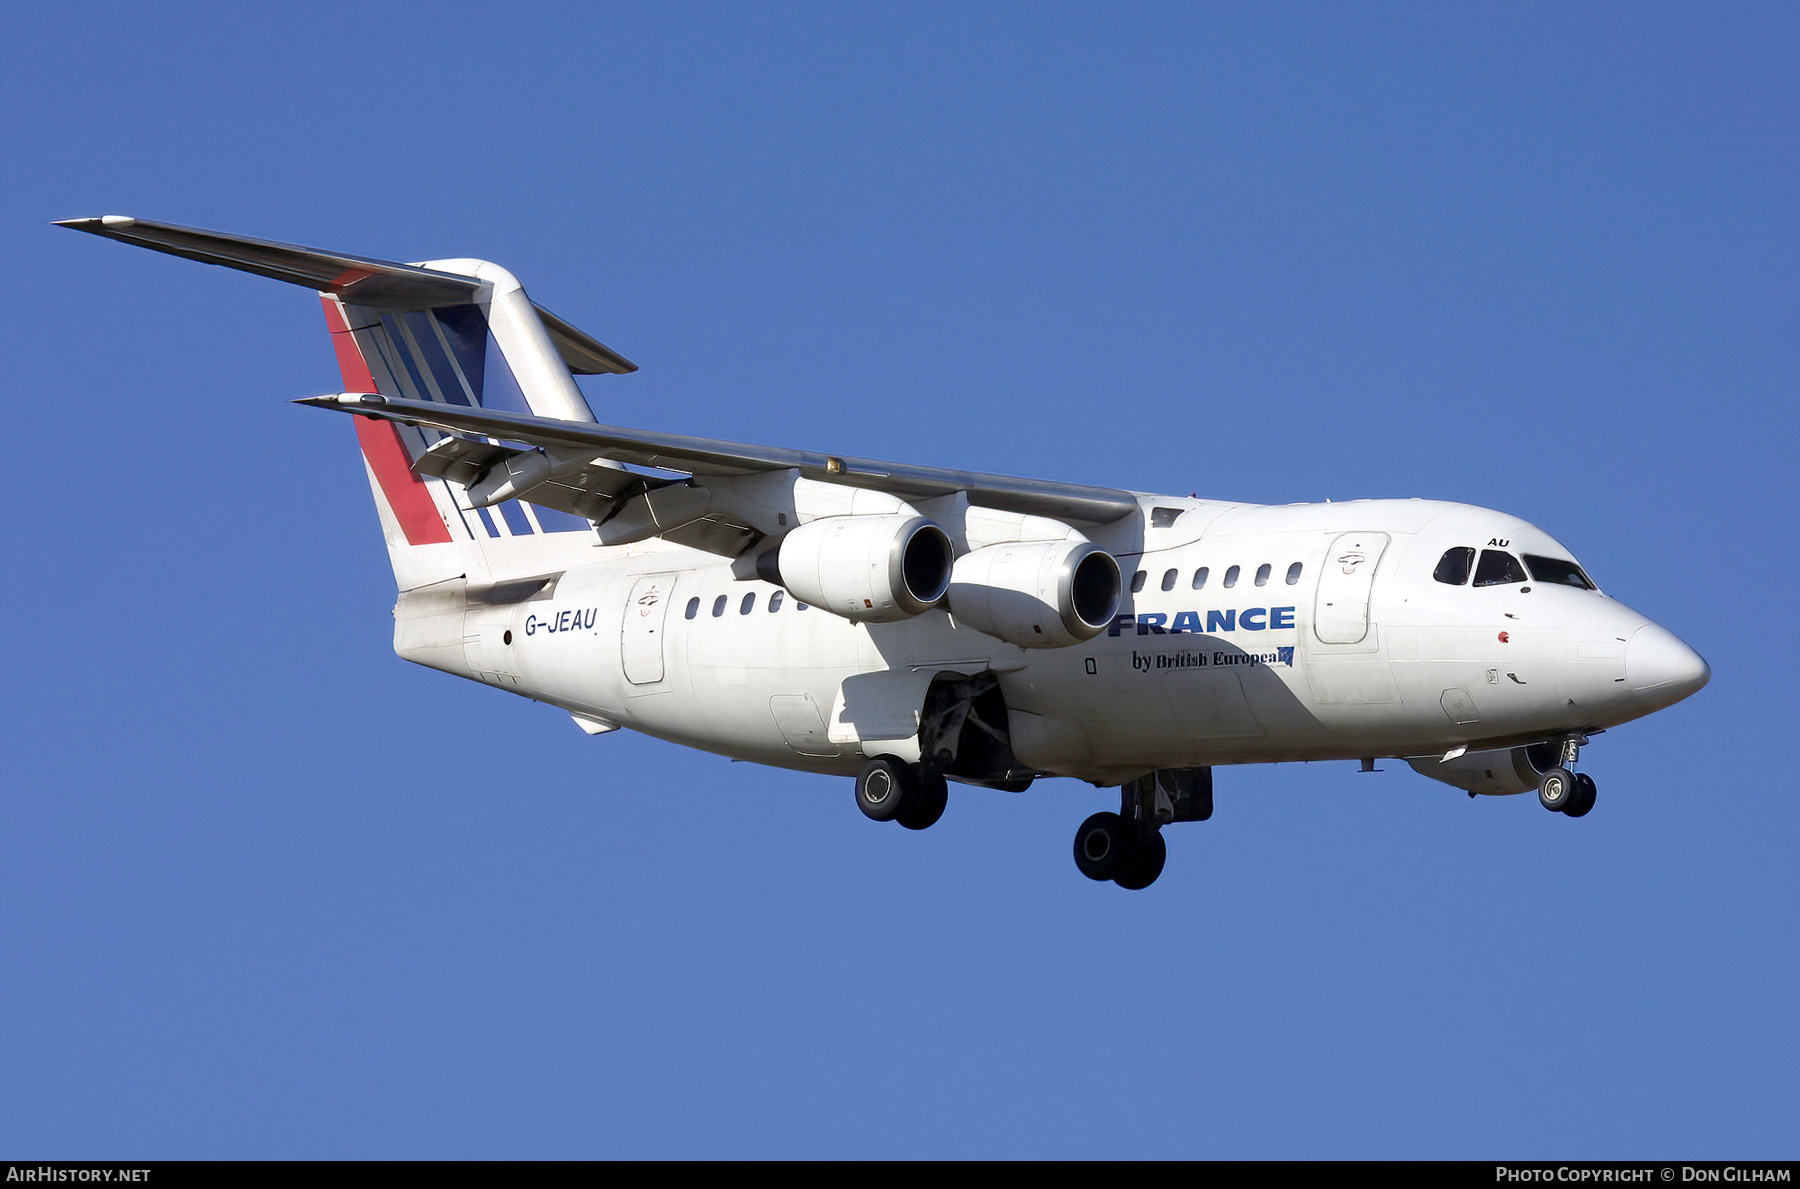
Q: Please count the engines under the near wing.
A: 2